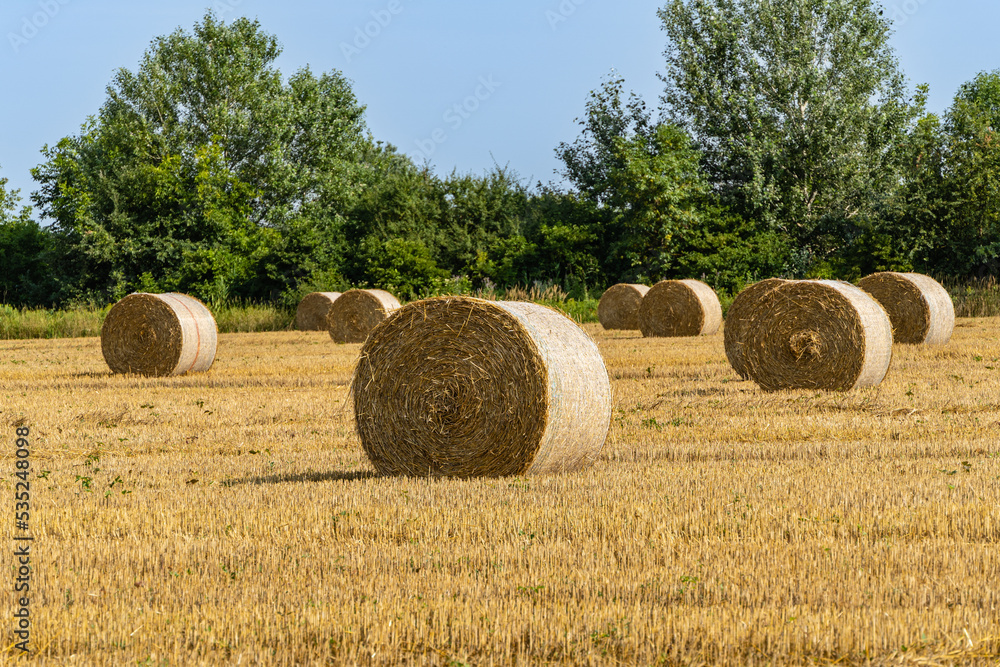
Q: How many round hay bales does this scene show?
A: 9